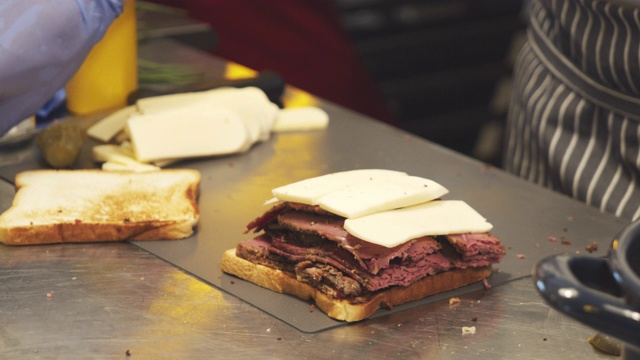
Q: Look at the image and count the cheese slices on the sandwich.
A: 3